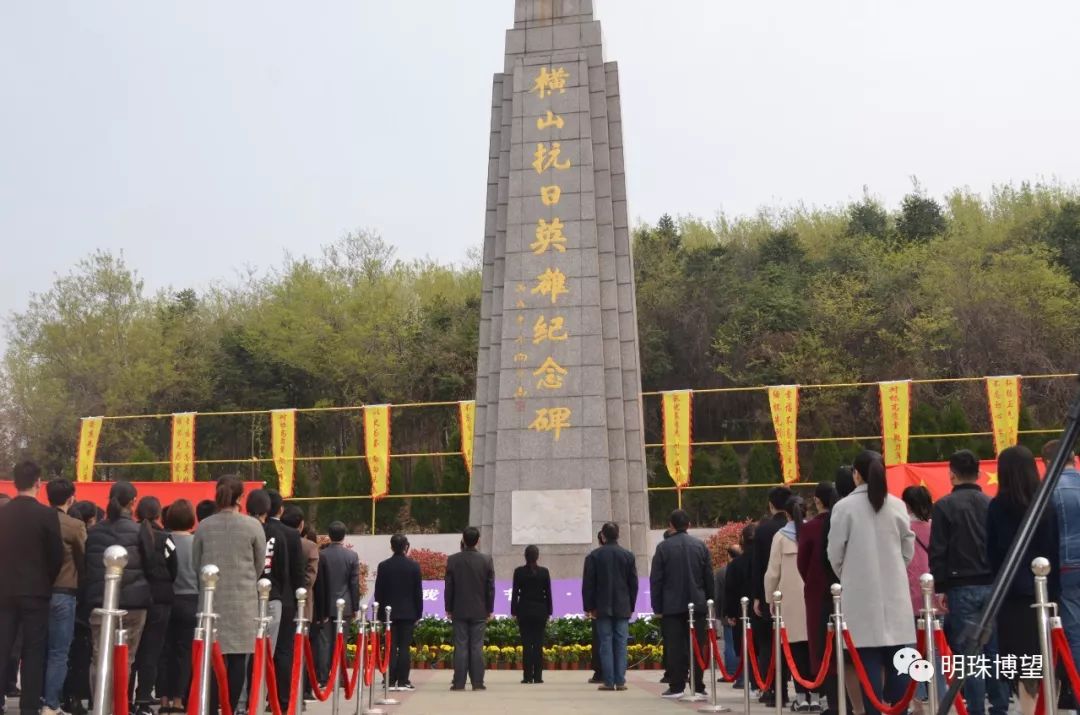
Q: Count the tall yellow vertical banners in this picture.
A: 9